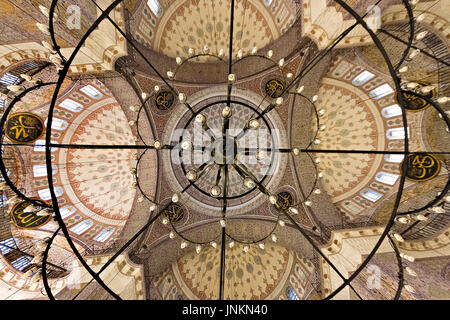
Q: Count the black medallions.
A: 8